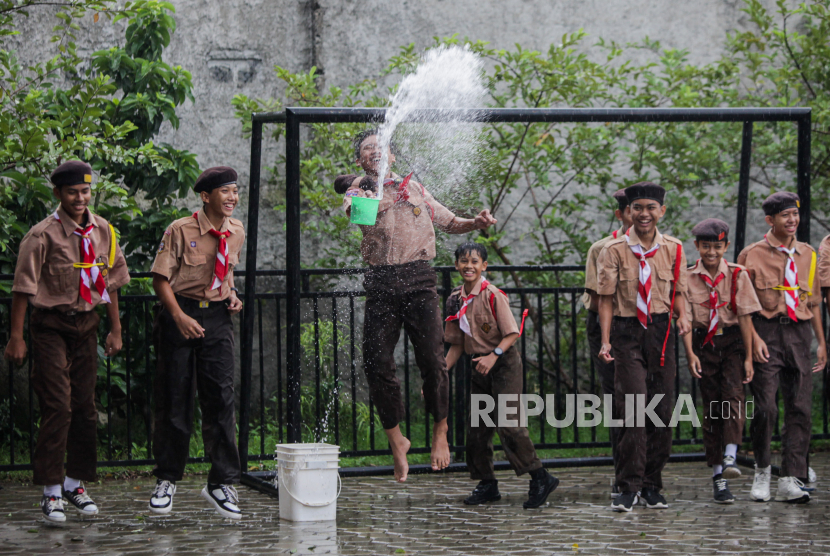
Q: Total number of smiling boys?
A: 7